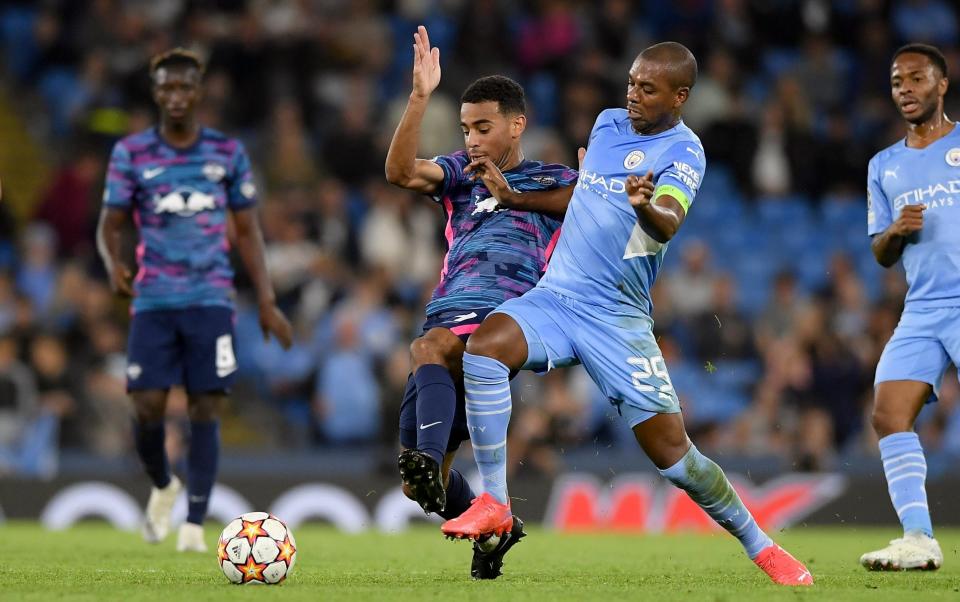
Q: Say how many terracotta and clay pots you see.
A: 0